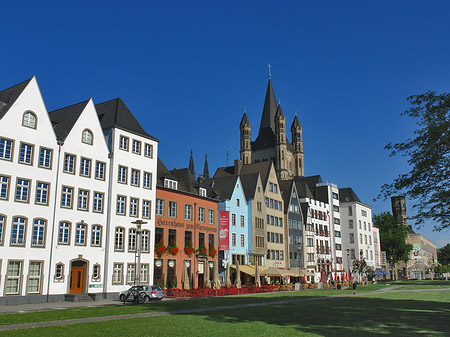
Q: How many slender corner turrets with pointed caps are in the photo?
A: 3